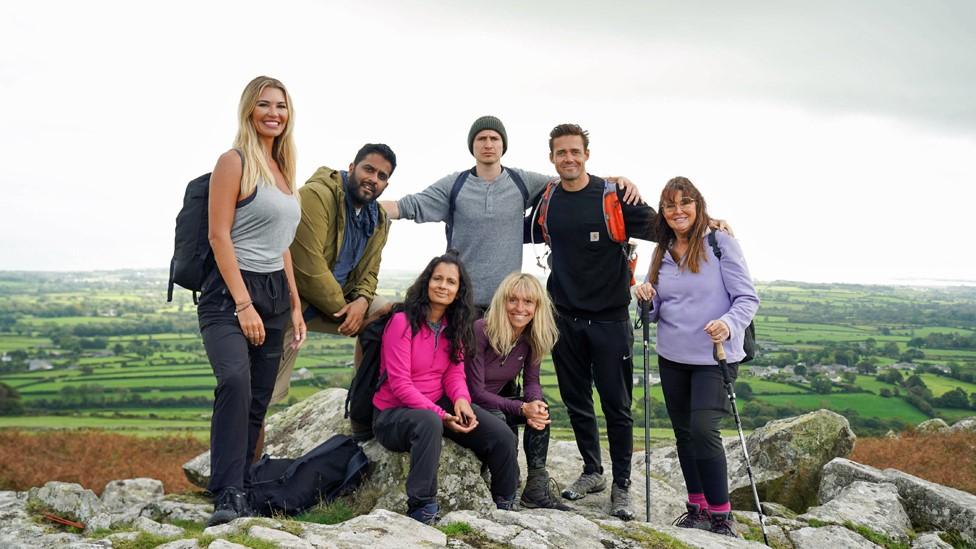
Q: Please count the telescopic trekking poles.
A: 2